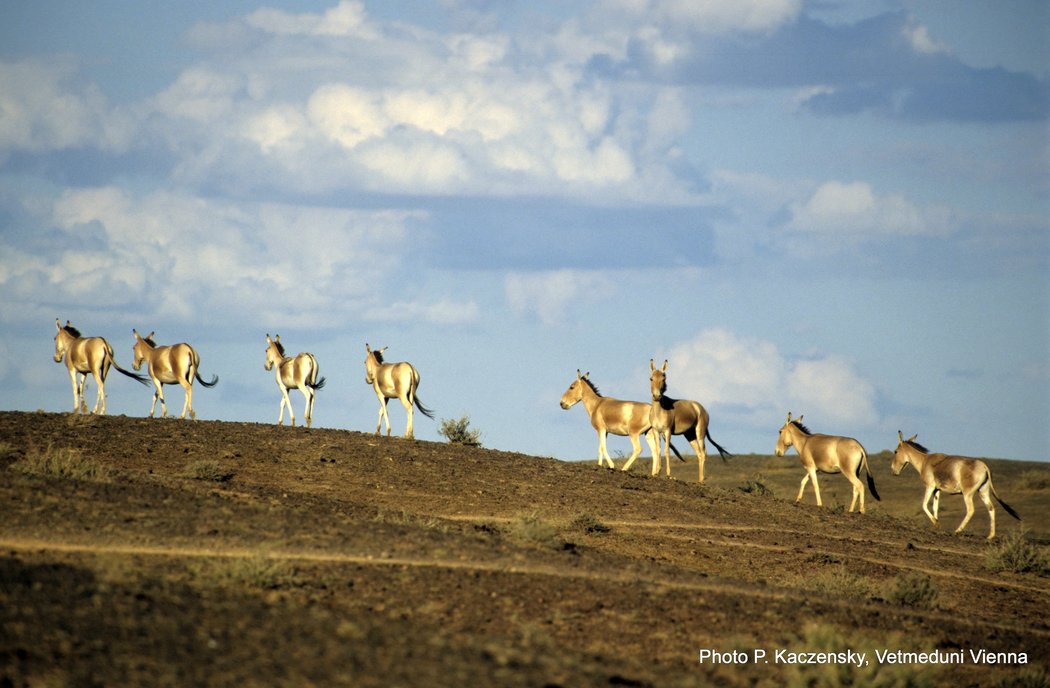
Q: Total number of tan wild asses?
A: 8